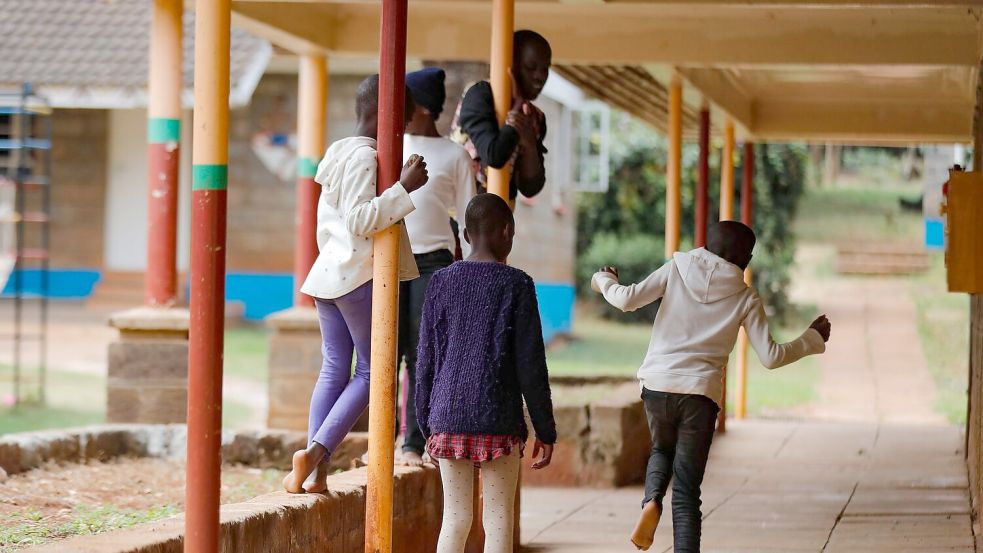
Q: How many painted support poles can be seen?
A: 9